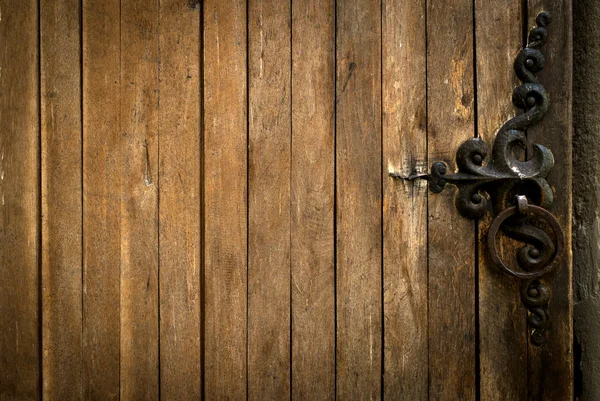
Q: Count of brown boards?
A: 13